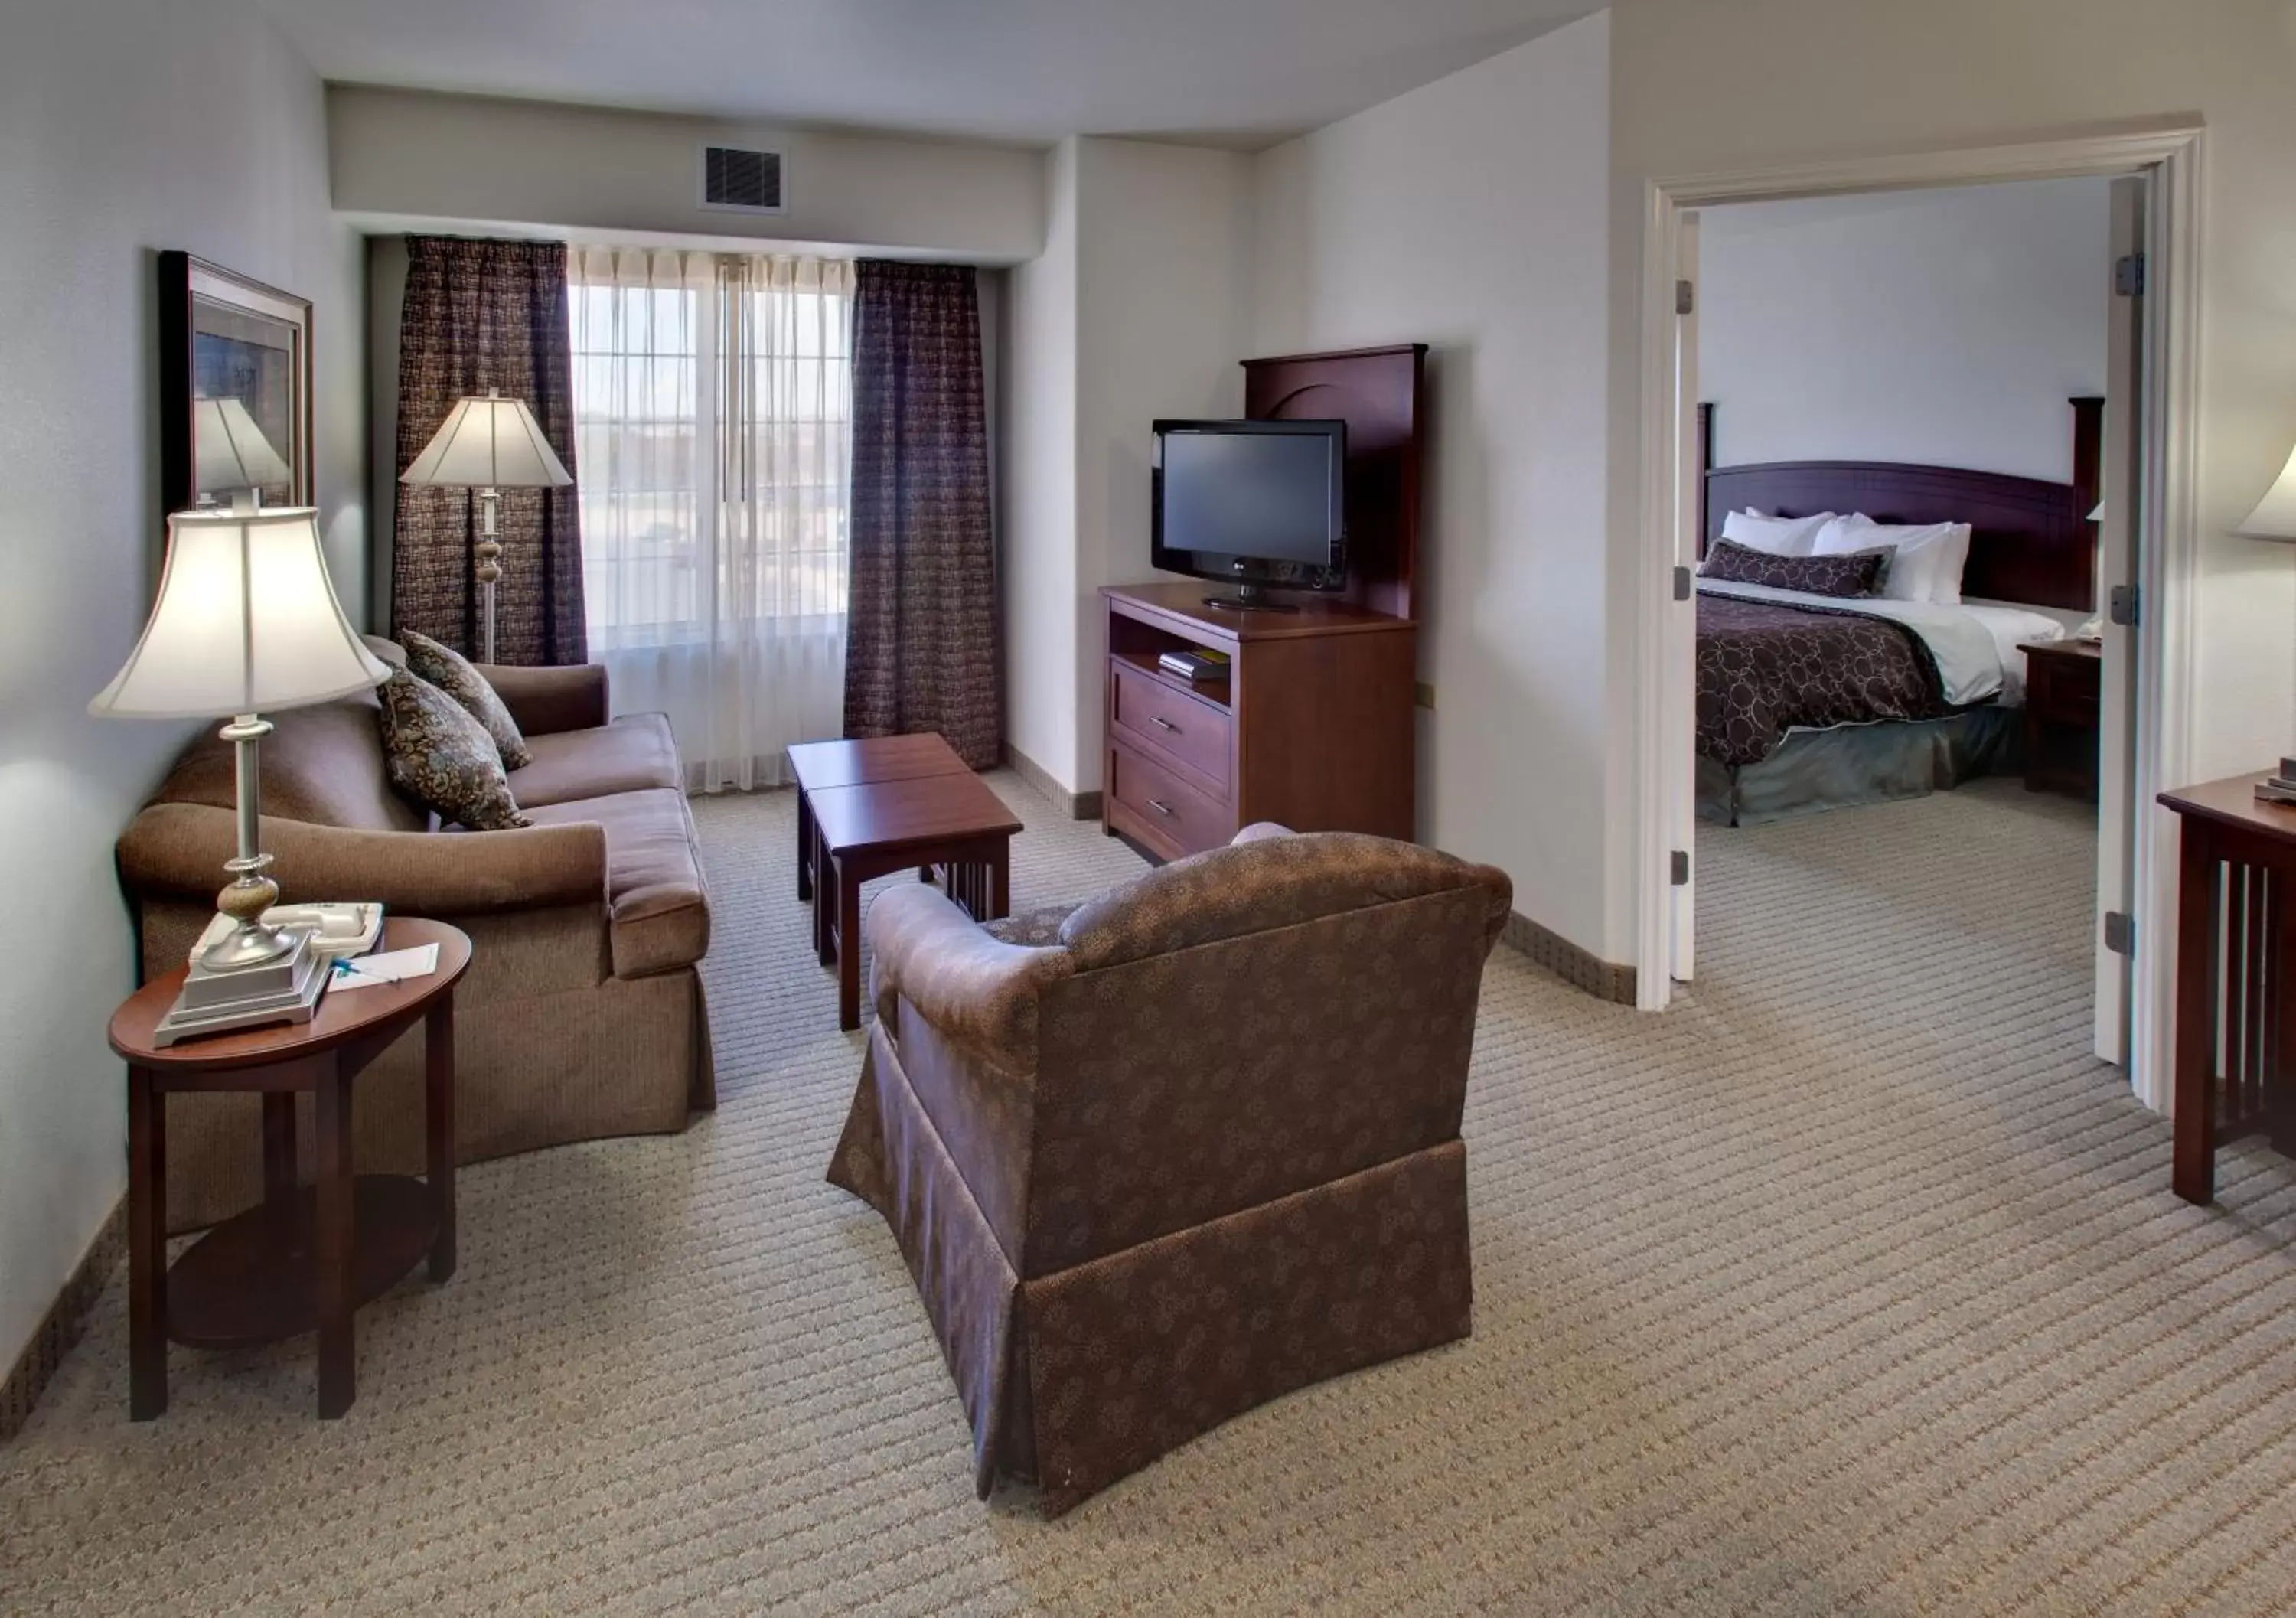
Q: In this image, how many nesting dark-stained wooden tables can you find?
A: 2